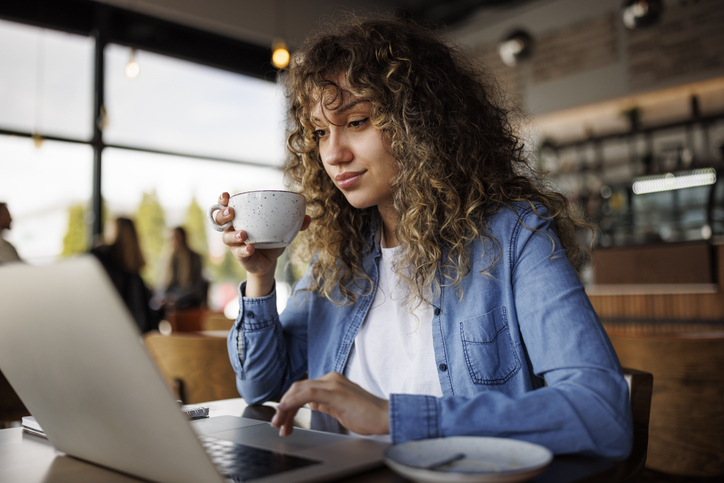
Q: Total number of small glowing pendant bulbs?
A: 2